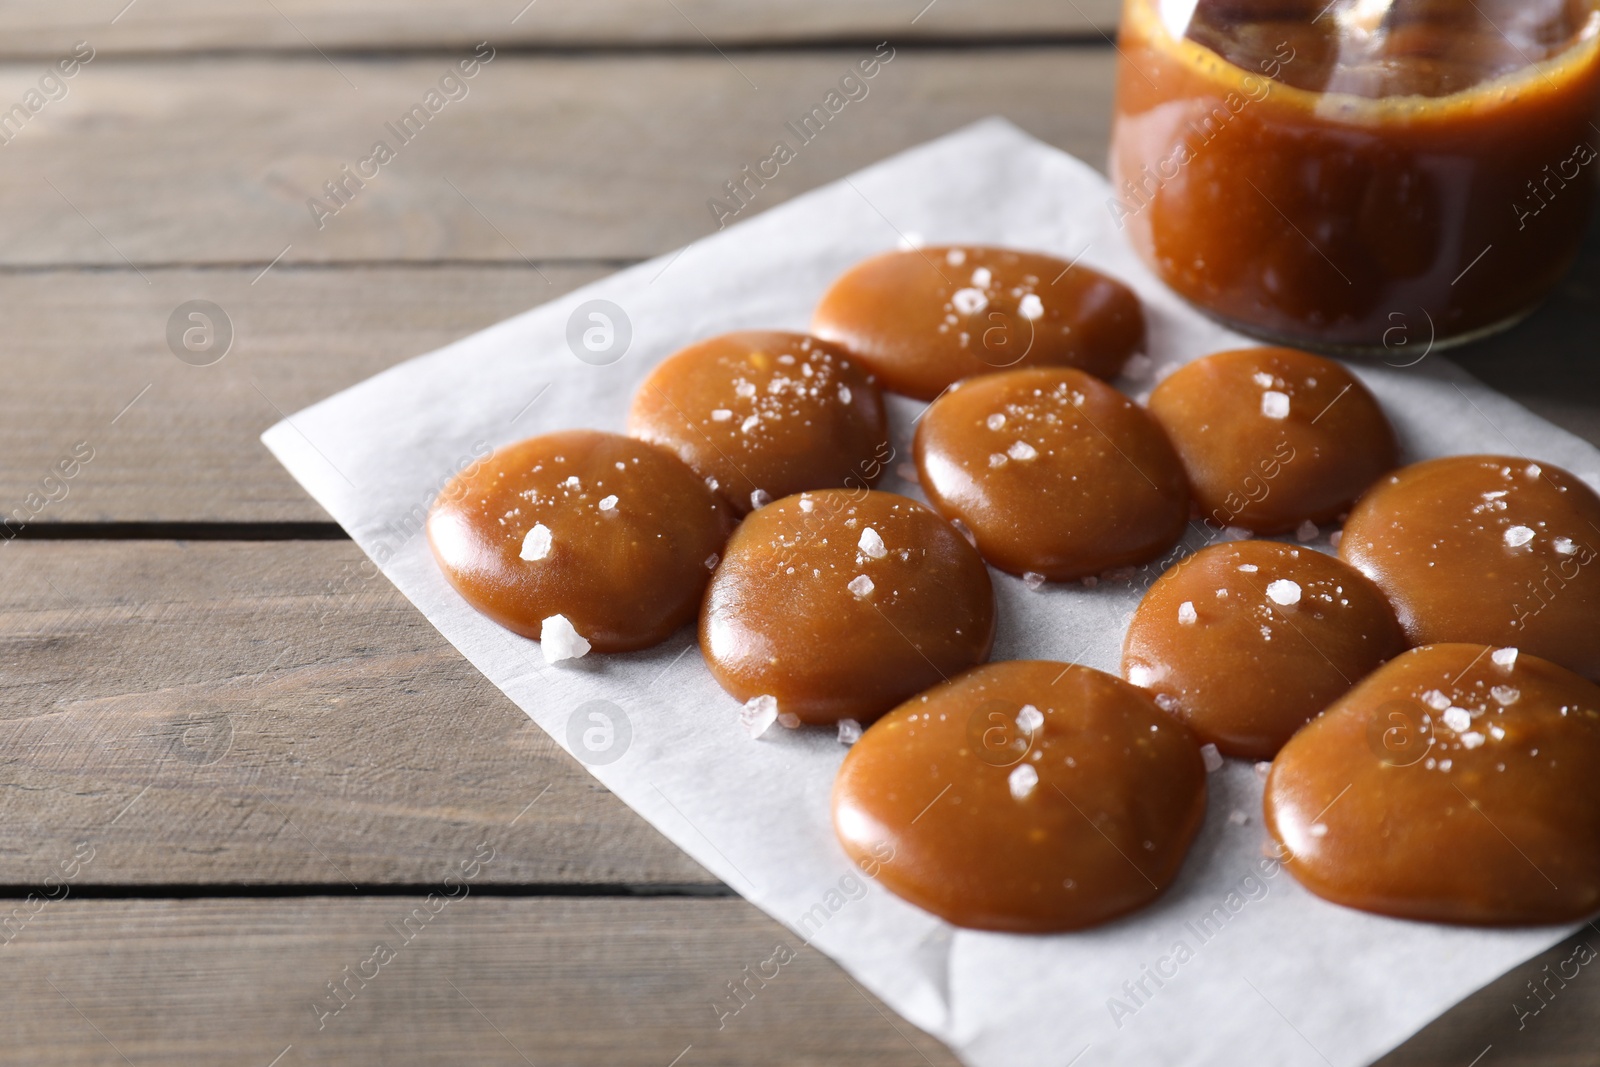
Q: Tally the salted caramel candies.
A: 10